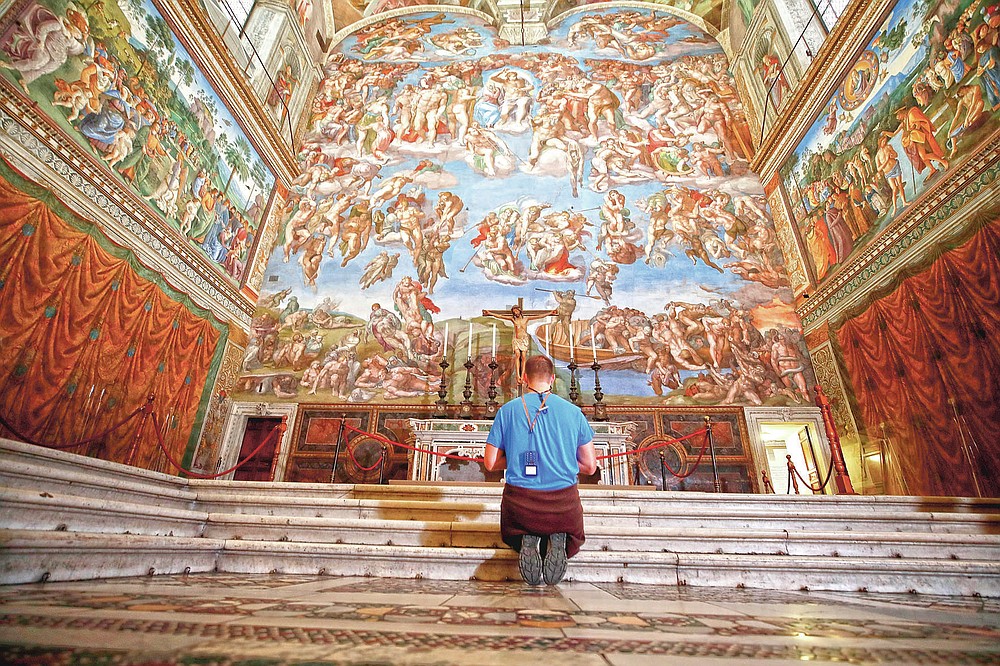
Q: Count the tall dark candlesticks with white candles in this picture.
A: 6